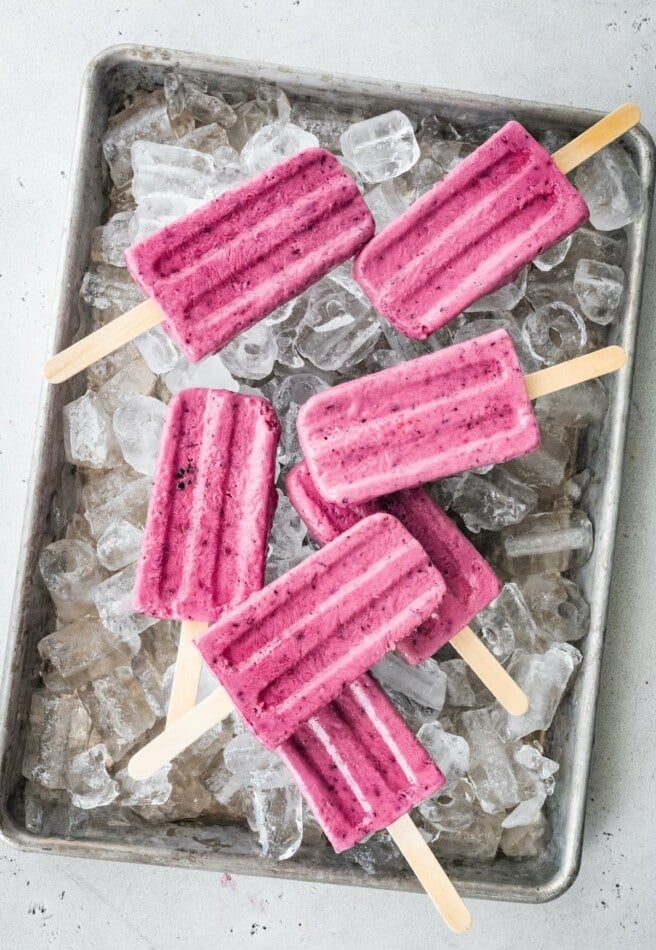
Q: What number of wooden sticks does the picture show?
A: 7